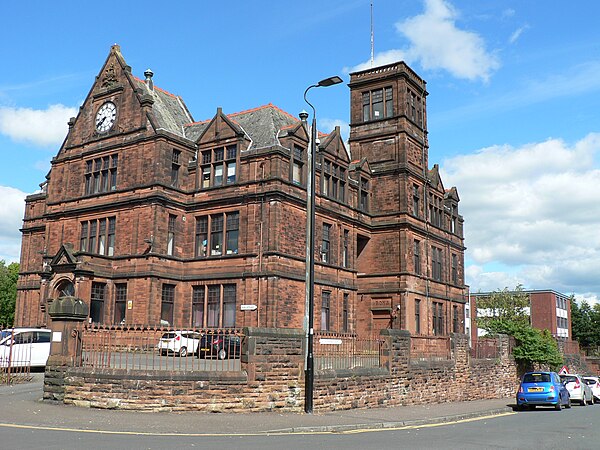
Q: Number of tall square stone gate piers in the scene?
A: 1